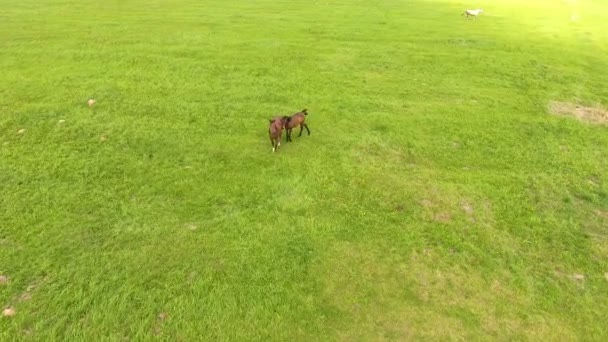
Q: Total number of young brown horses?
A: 2